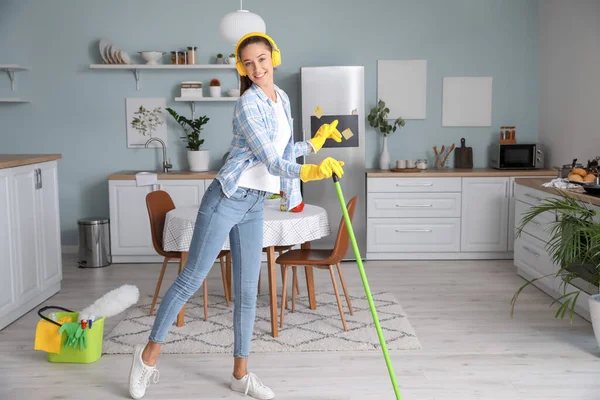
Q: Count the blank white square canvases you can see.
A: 2